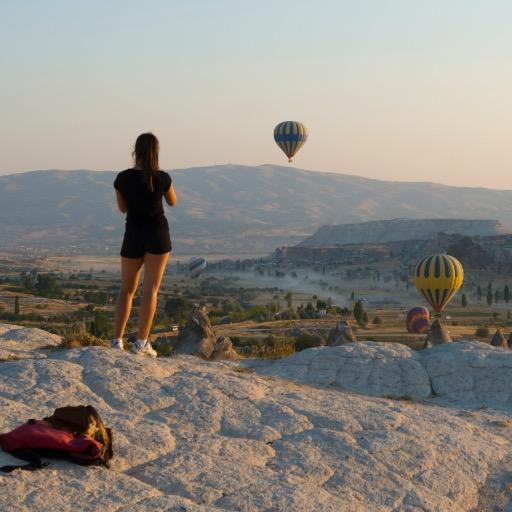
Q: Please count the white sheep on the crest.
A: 0